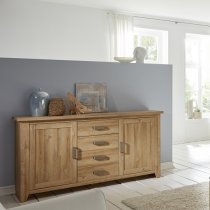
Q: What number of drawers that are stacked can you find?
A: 4